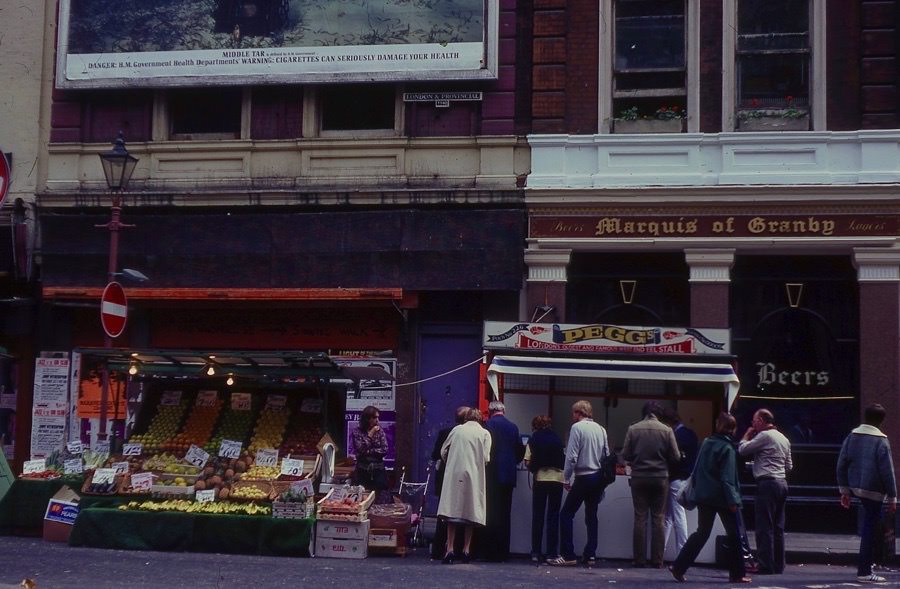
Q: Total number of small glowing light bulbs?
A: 3